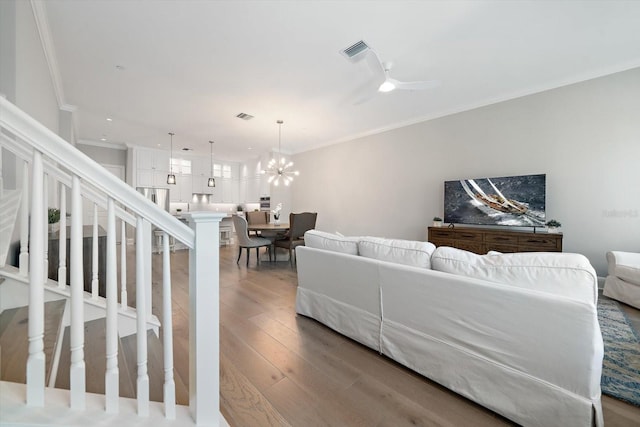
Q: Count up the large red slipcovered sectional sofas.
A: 0